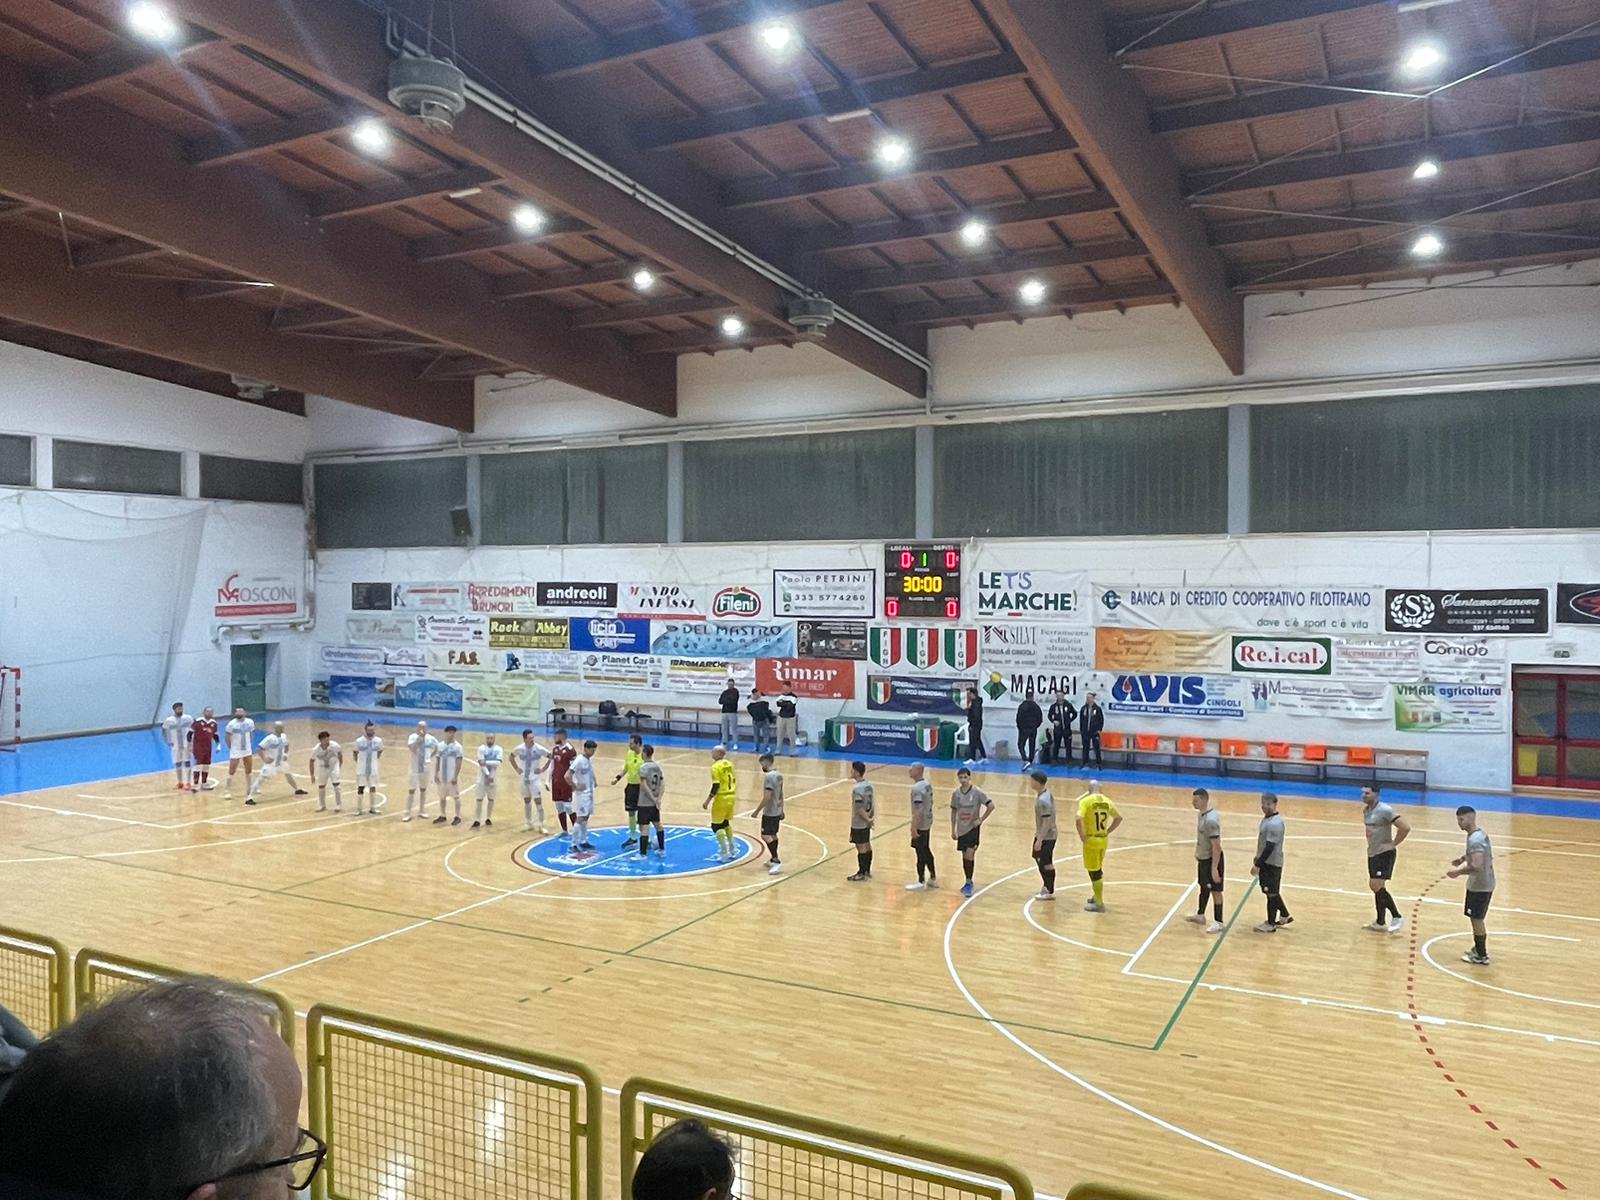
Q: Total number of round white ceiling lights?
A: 12